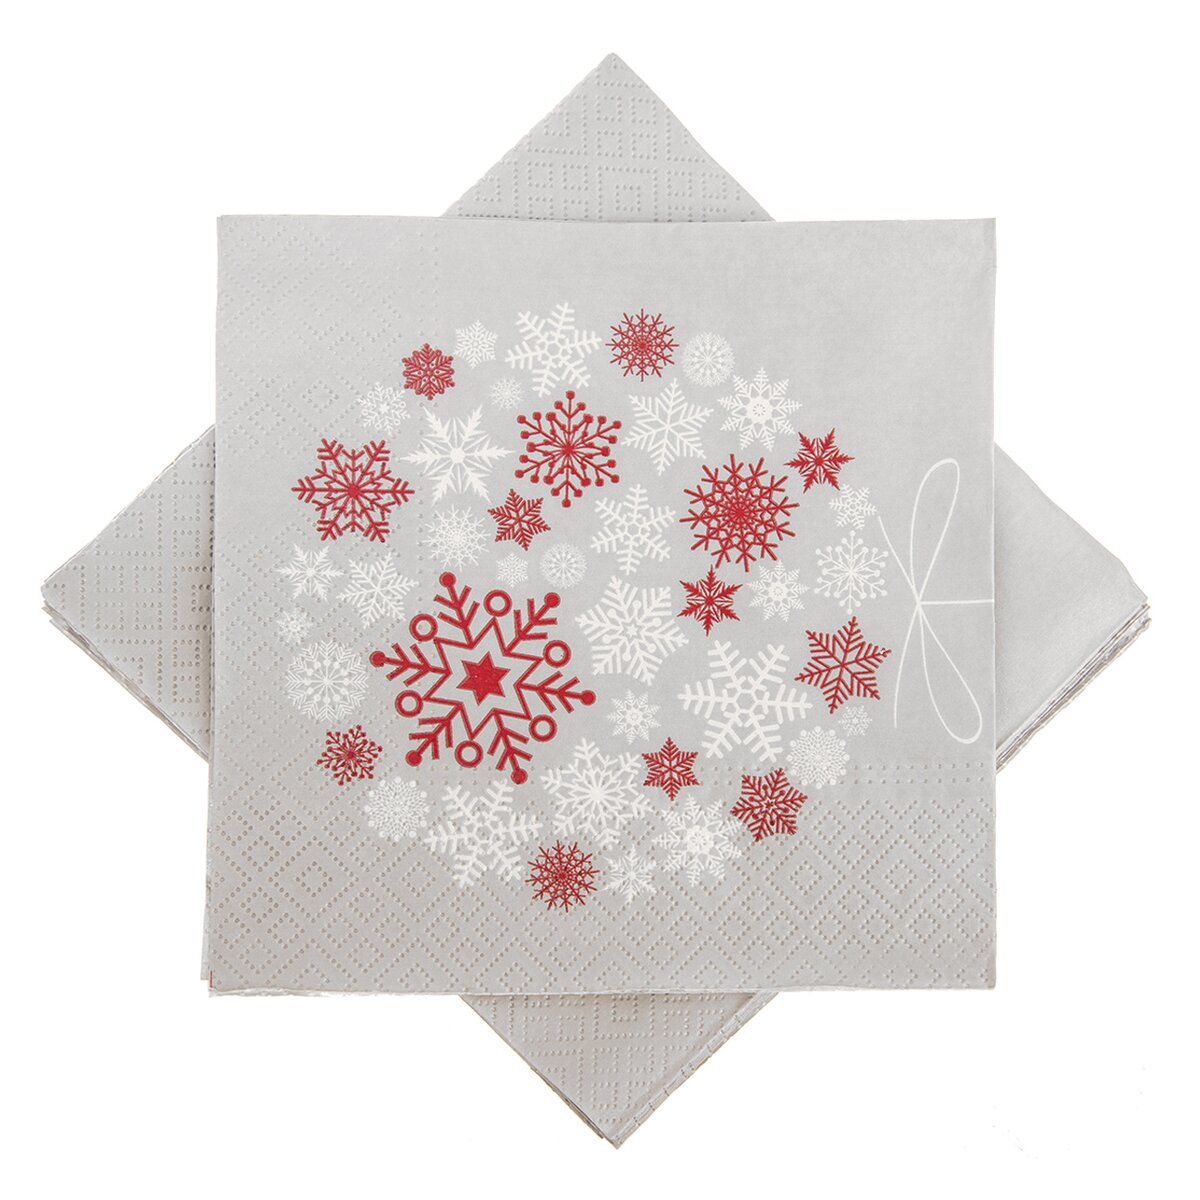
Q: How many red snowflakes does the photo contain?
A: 14